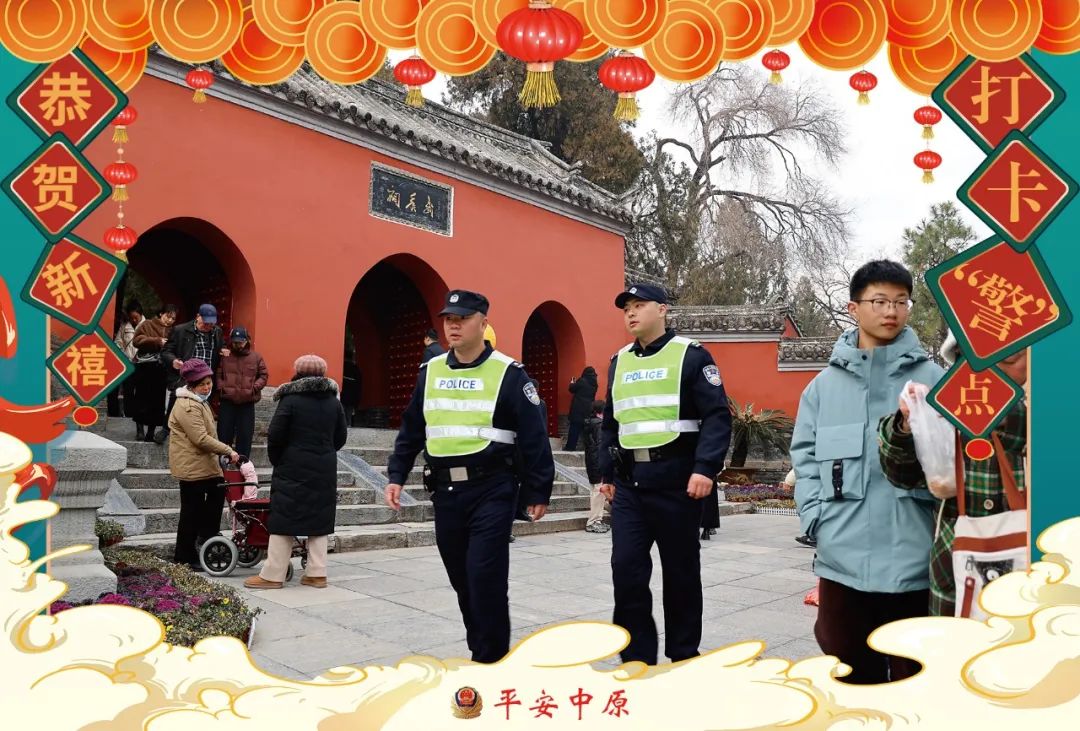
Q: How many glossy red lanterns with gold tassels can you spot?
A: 11